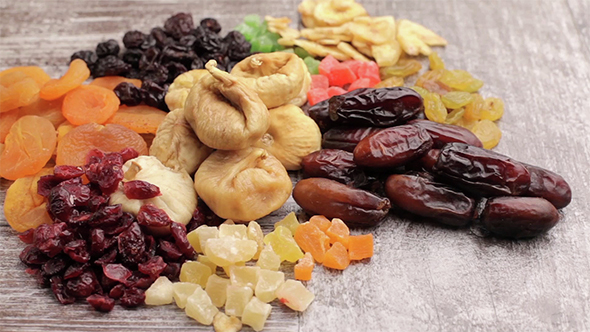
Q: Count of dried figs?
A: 7